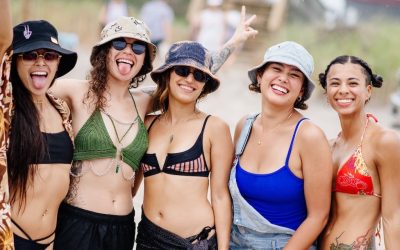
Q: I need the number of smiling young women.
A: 5